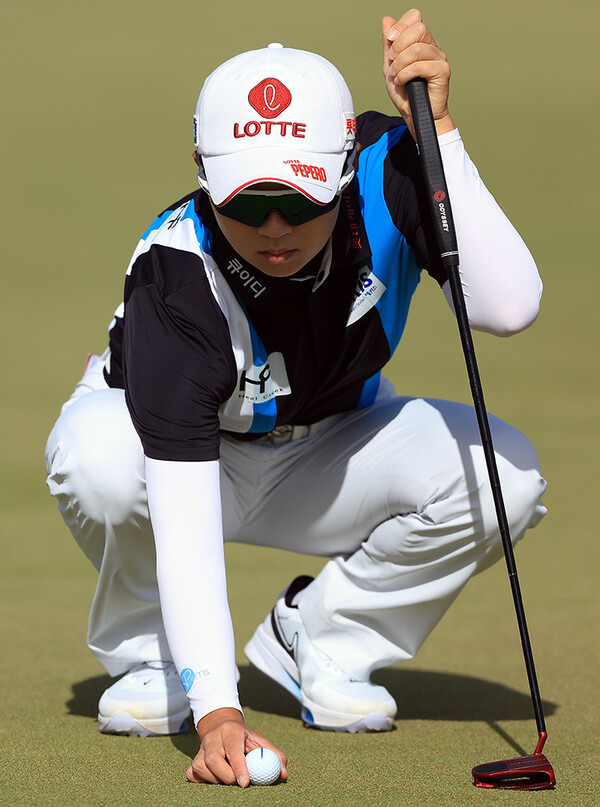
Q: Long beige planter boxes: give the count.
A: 0